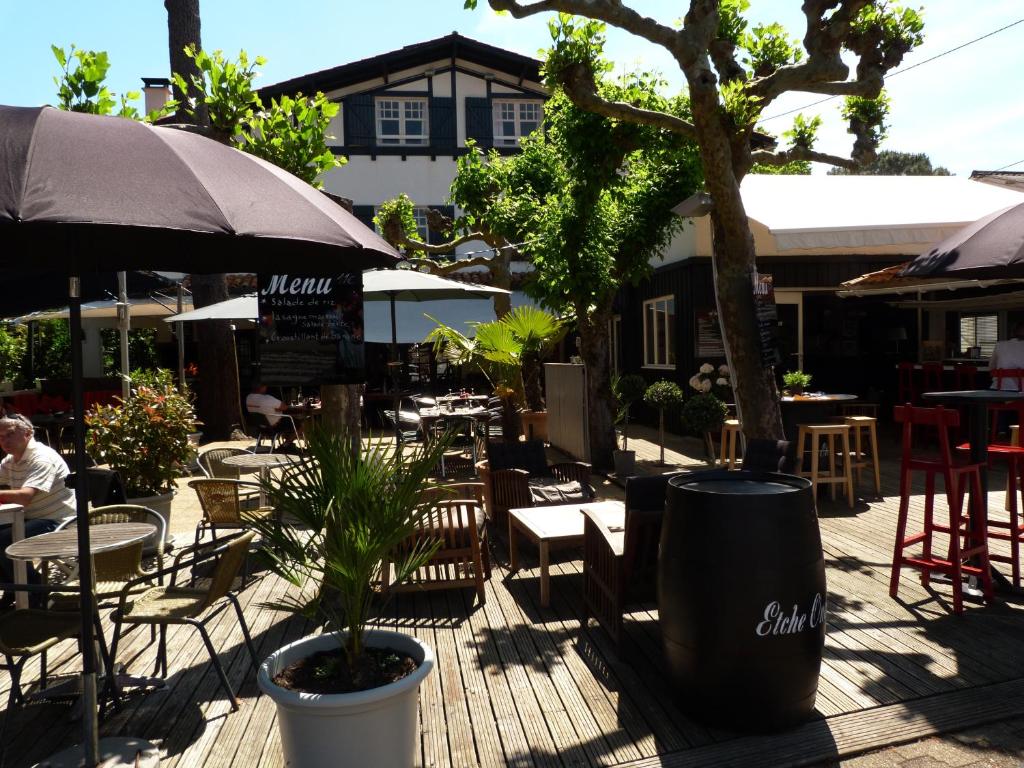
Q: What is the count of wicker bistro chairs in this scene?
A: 5